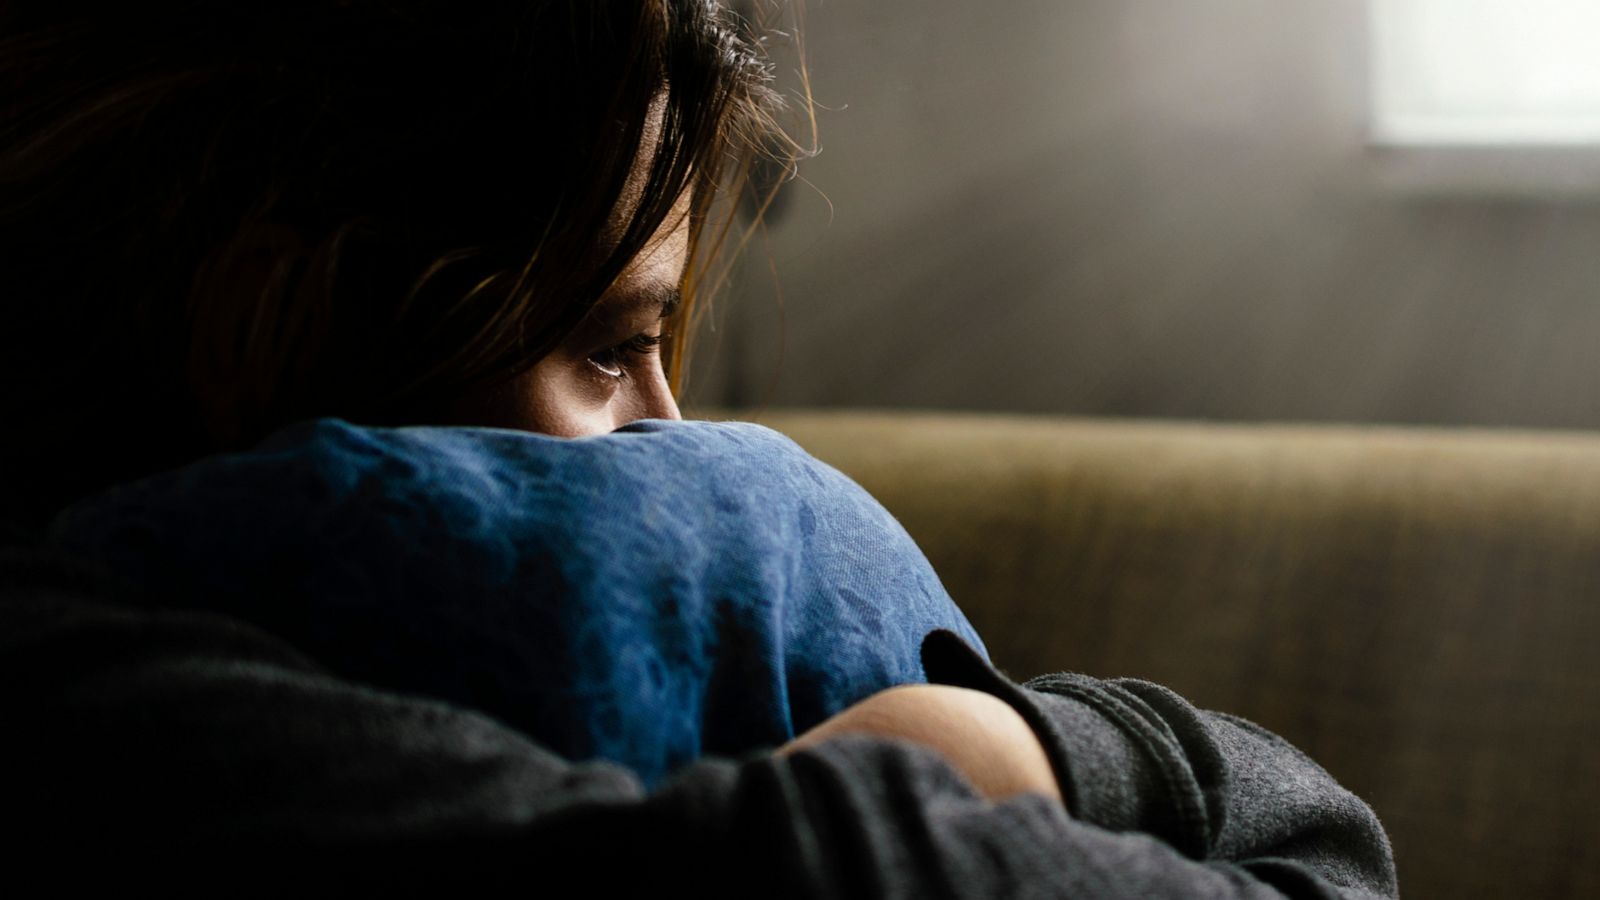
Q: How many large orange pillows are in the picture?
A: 0